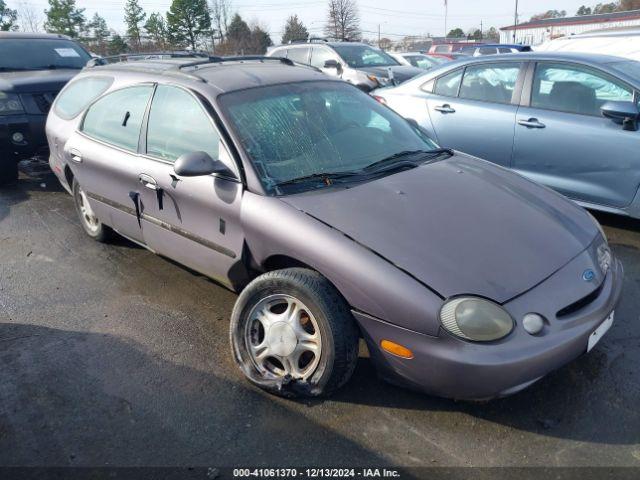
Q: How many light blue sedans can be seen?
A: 1